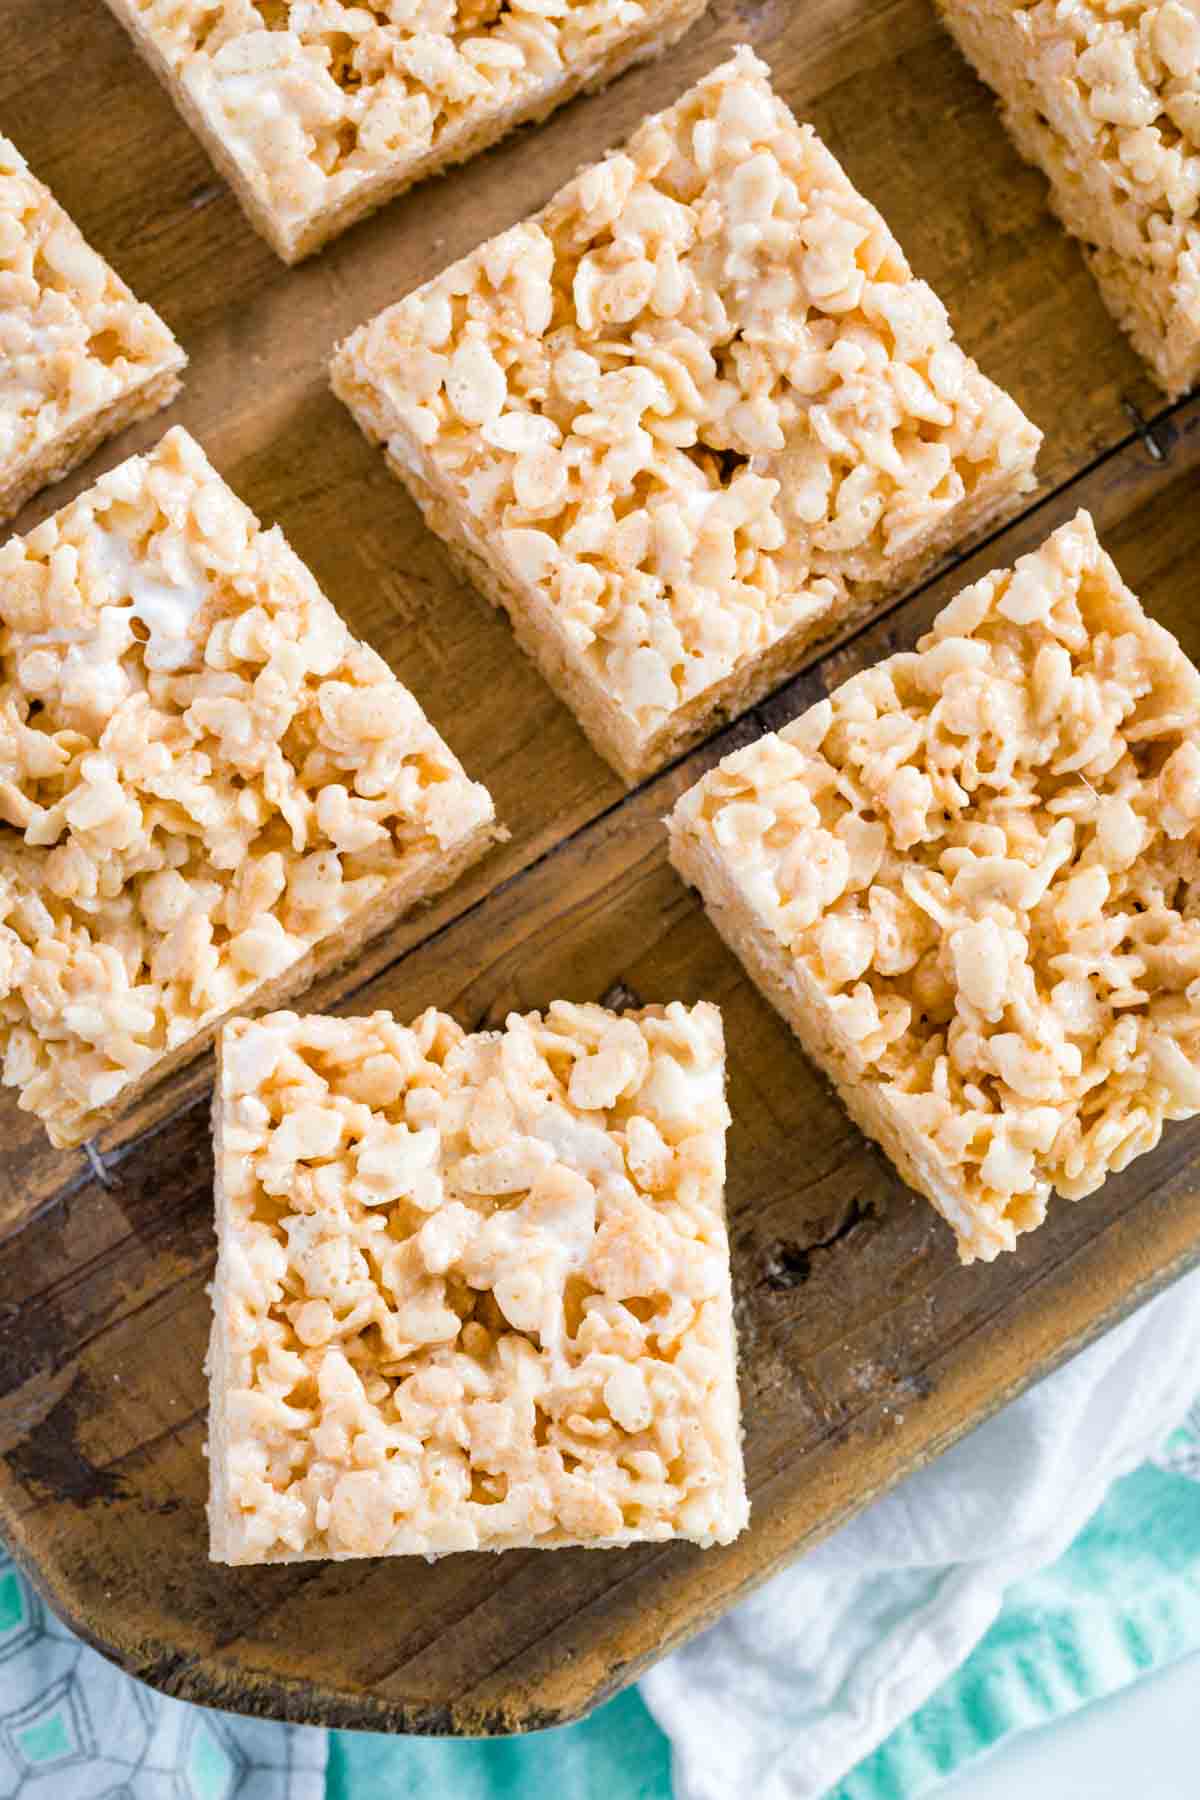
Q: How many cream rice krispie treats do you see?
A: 7